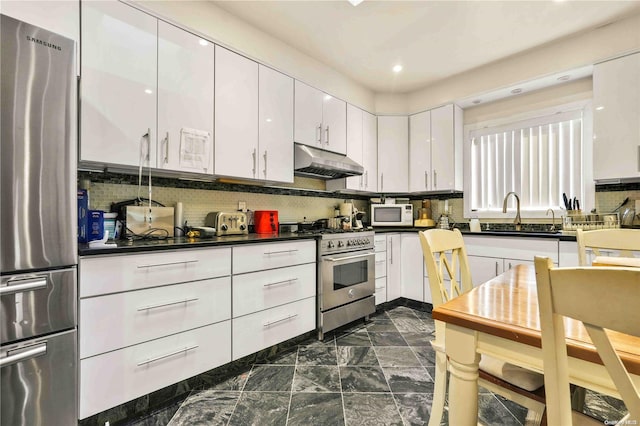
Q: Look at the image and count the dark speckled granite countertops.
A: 2